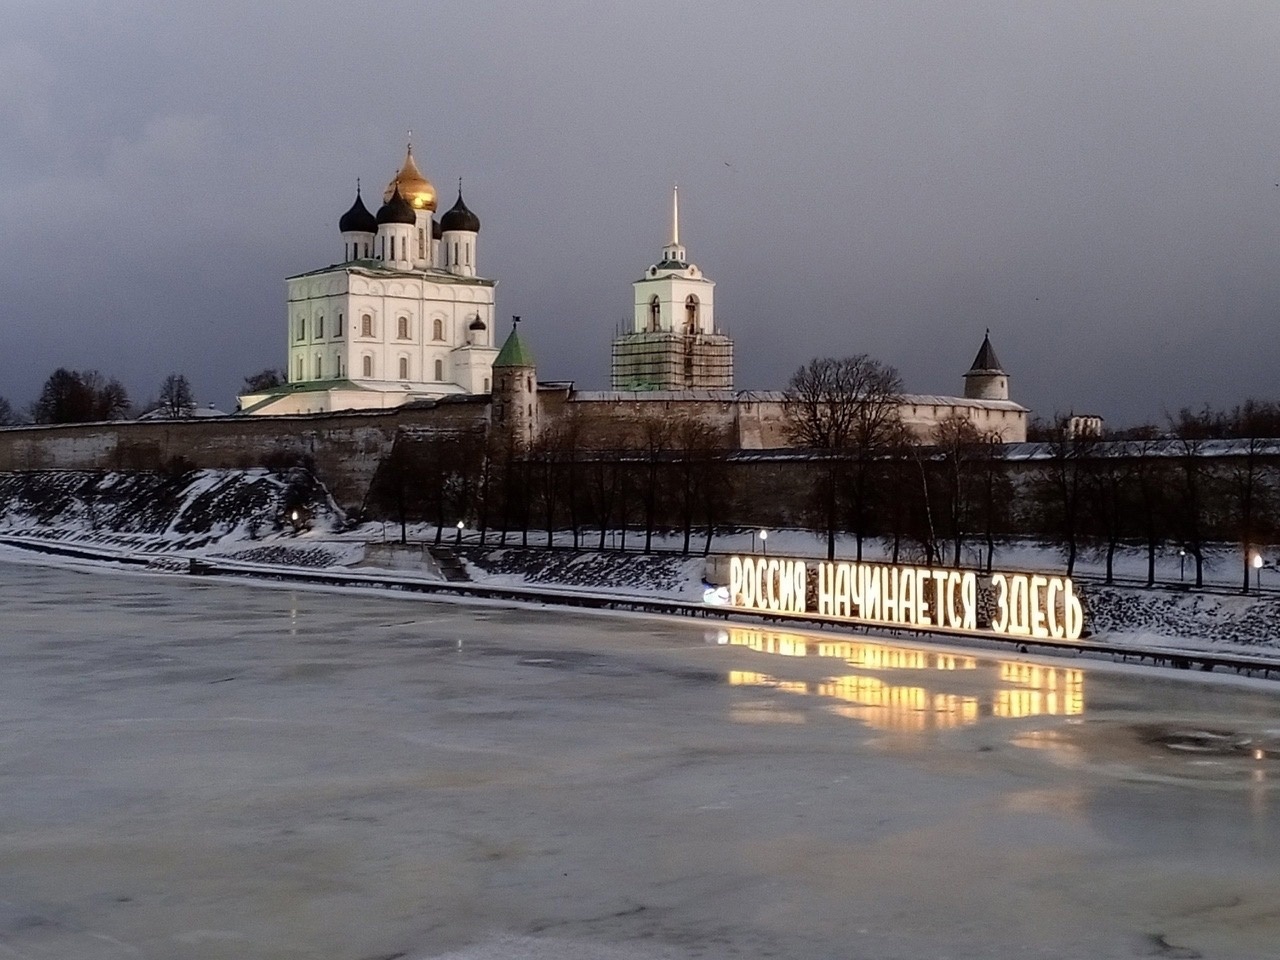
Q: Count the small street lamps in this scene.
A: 5